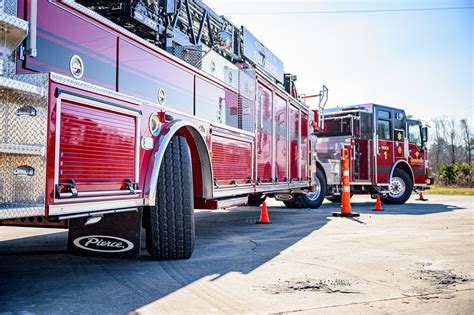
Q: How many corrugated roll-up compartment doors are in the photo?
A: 2